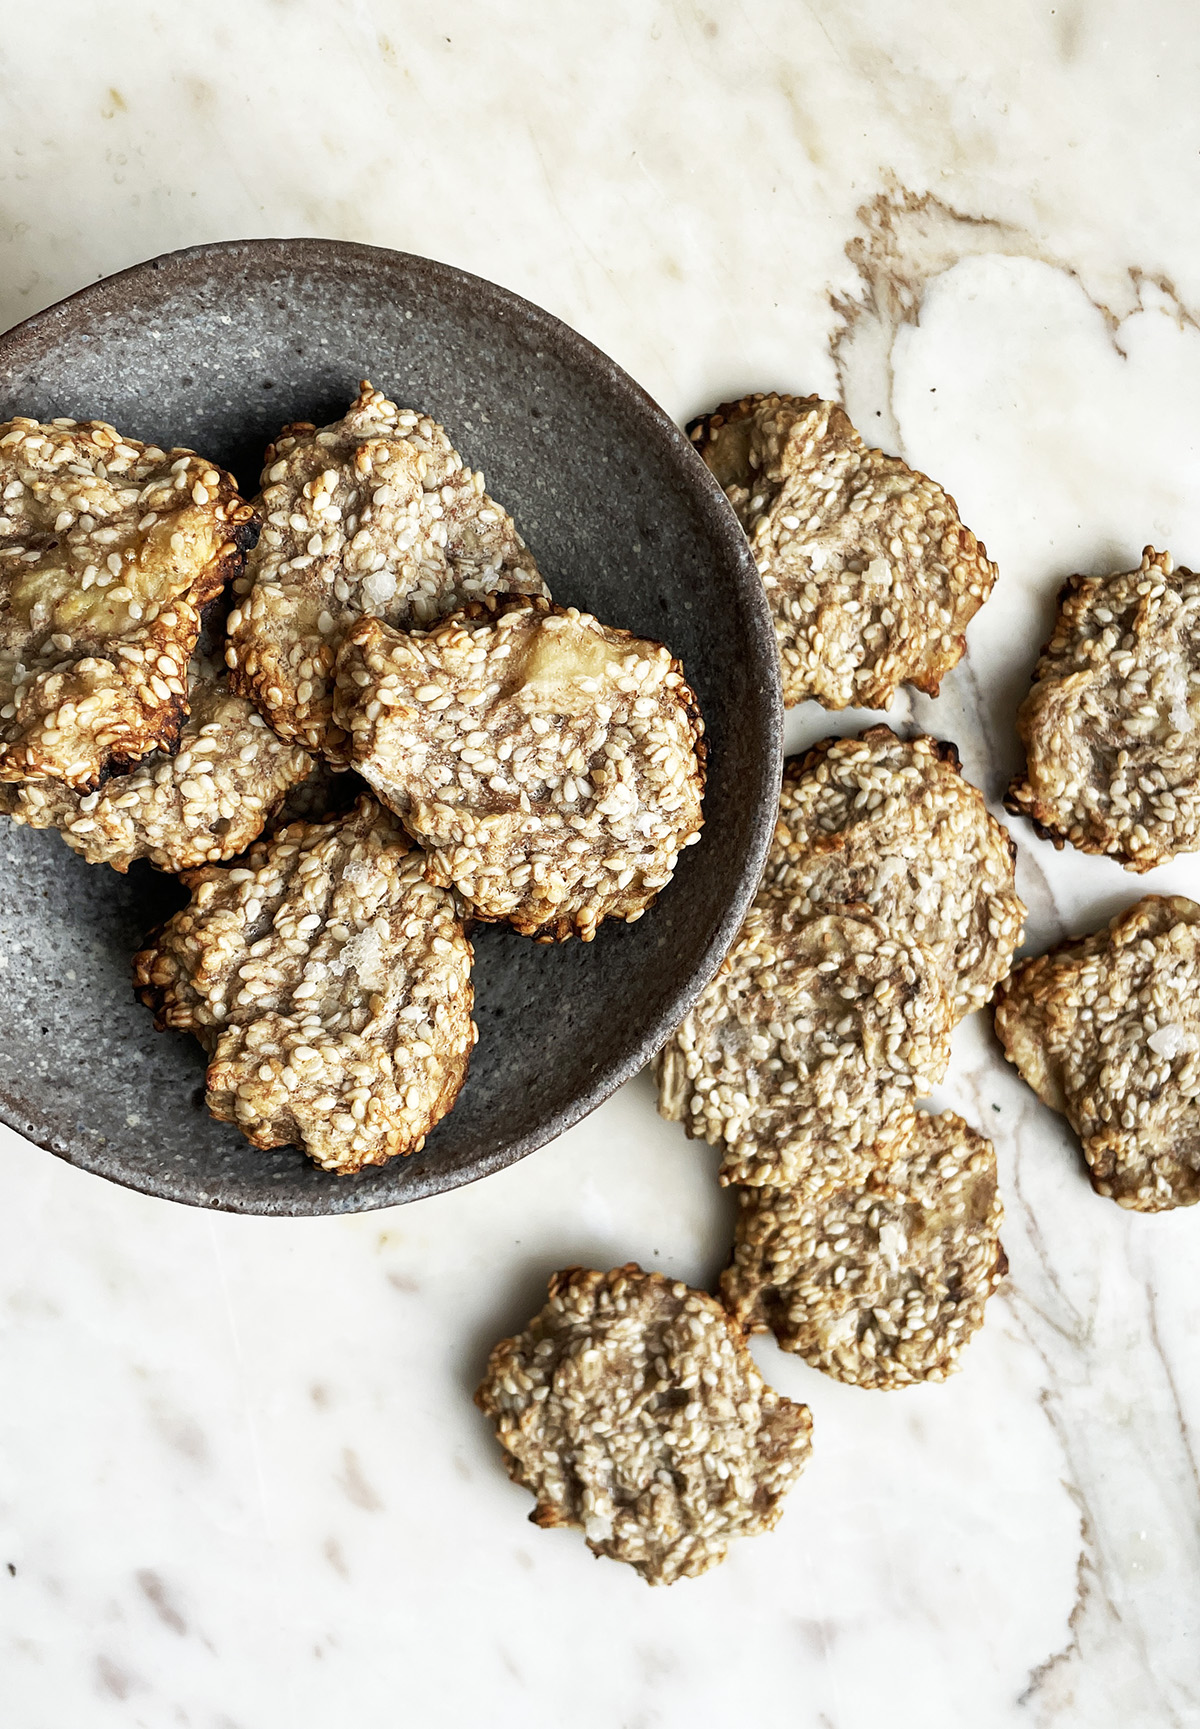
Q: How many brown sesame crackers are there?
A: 12